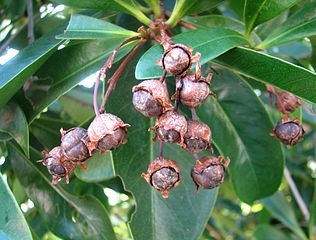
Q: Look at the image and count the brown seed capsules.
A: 12